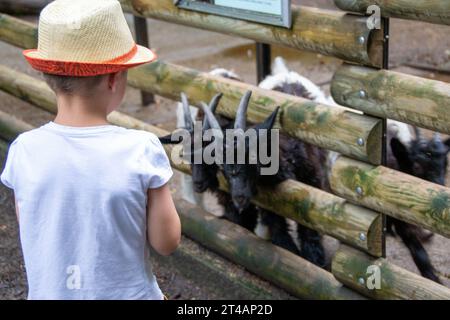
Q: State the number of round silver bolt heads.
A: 6